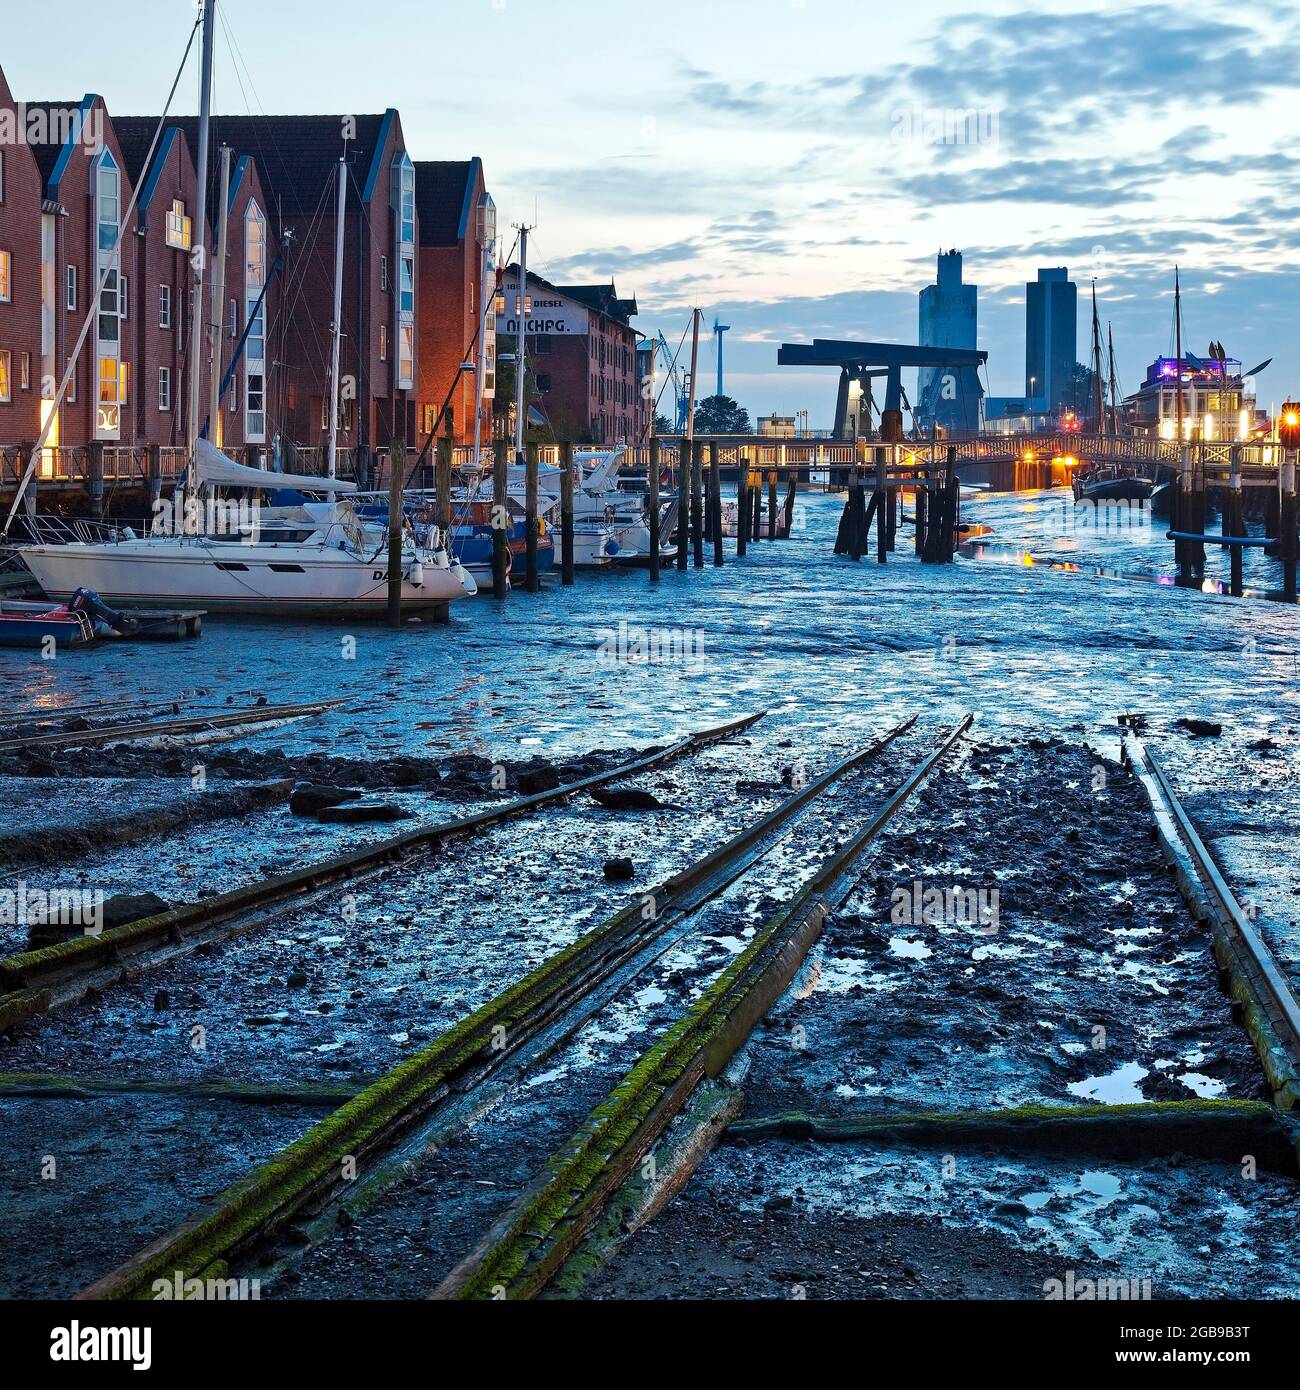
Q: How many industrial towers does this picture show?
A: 2